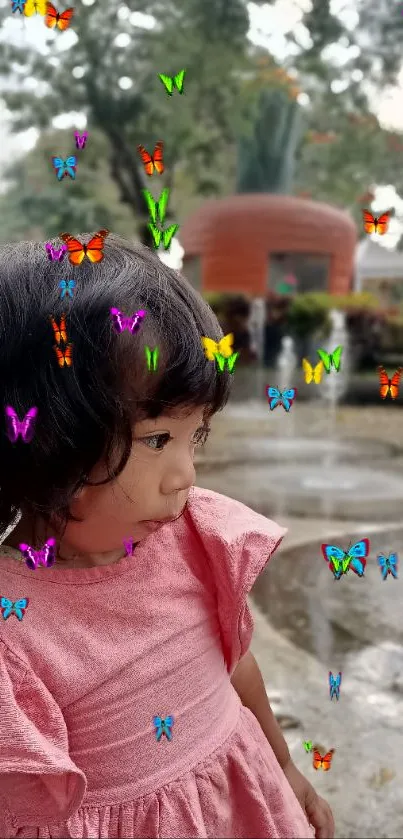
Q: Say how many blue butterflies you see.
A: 9